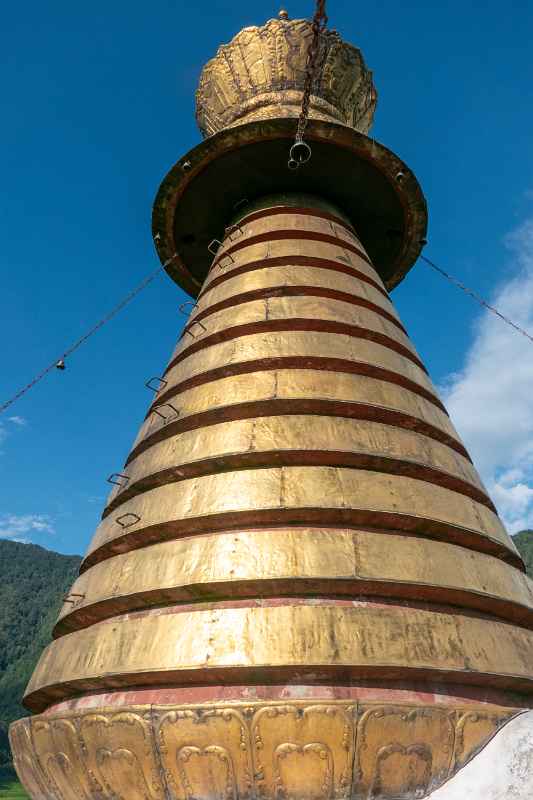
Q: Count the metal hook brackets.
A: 11